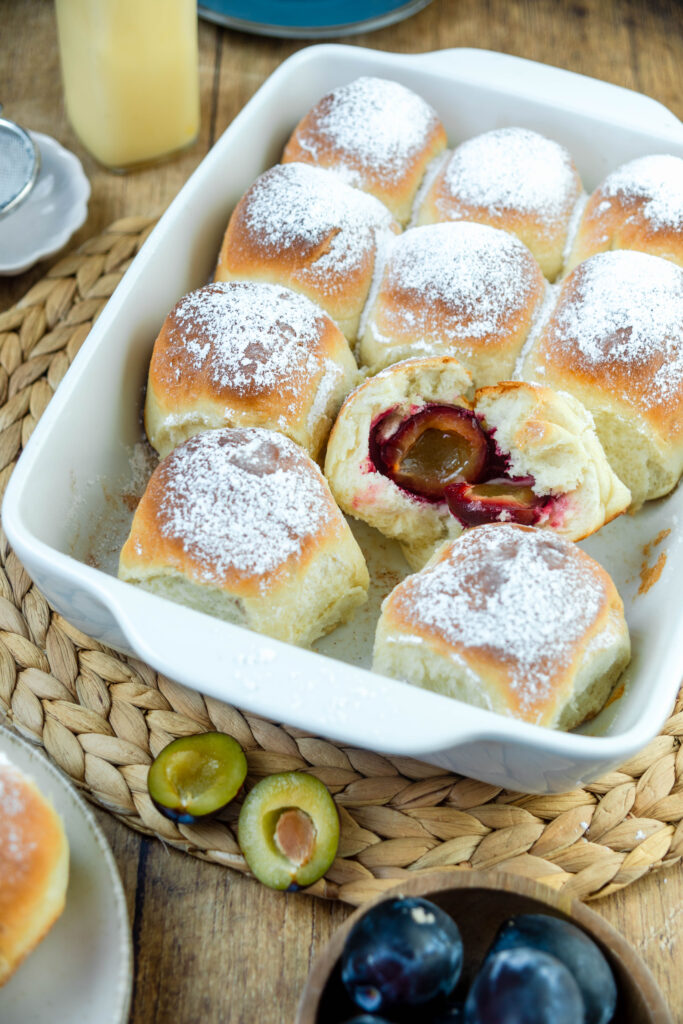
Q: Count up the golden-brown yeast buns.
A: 11